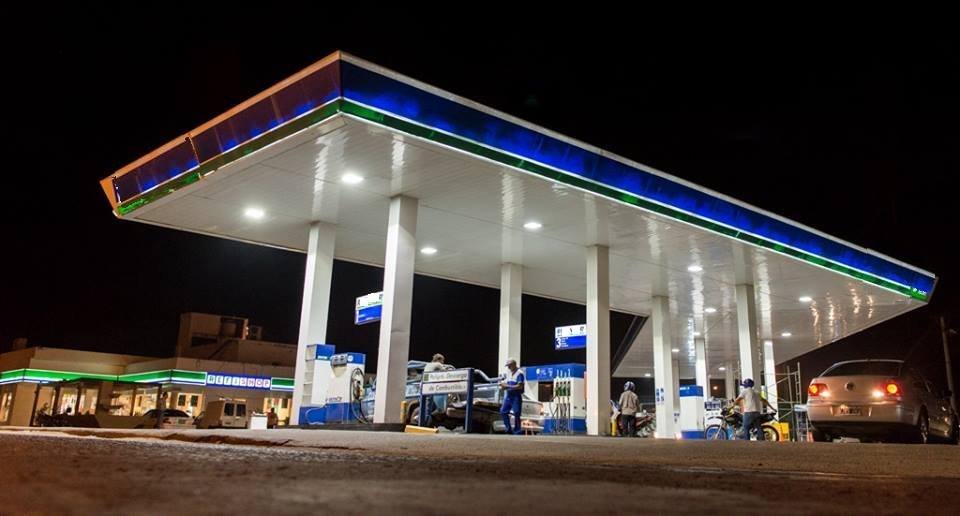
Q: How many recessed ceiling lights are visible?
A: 12